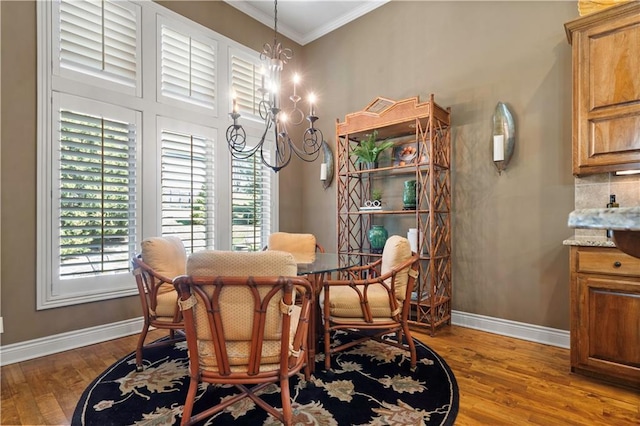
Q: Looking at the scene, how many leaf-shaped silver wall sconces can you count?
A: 2